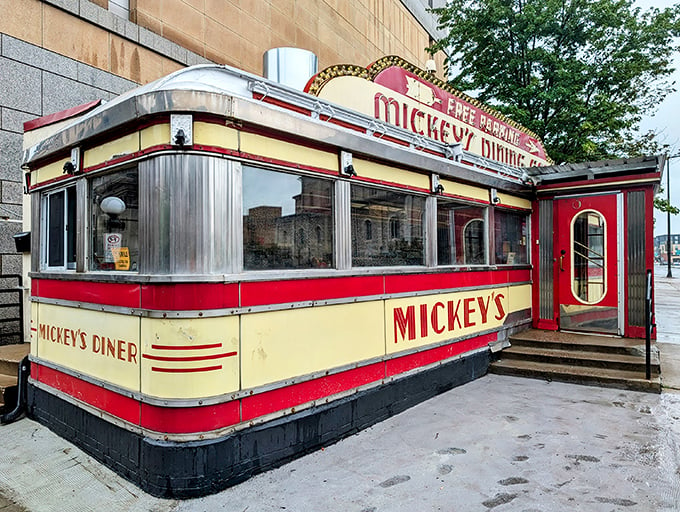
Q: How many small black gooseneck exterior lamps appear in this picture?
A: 5